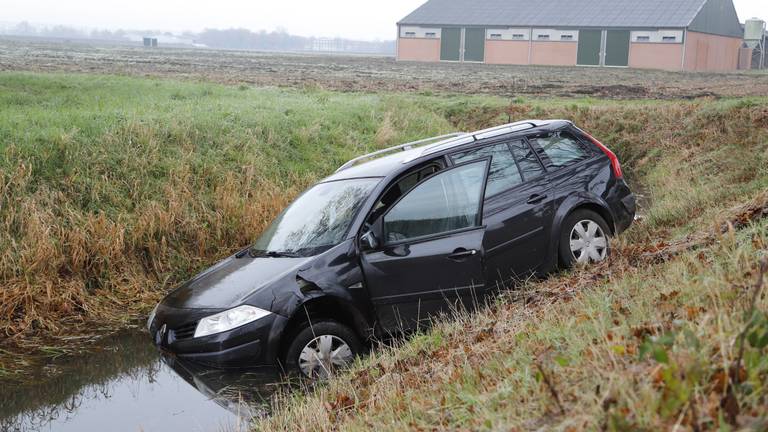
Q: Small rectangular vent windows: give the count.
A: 8